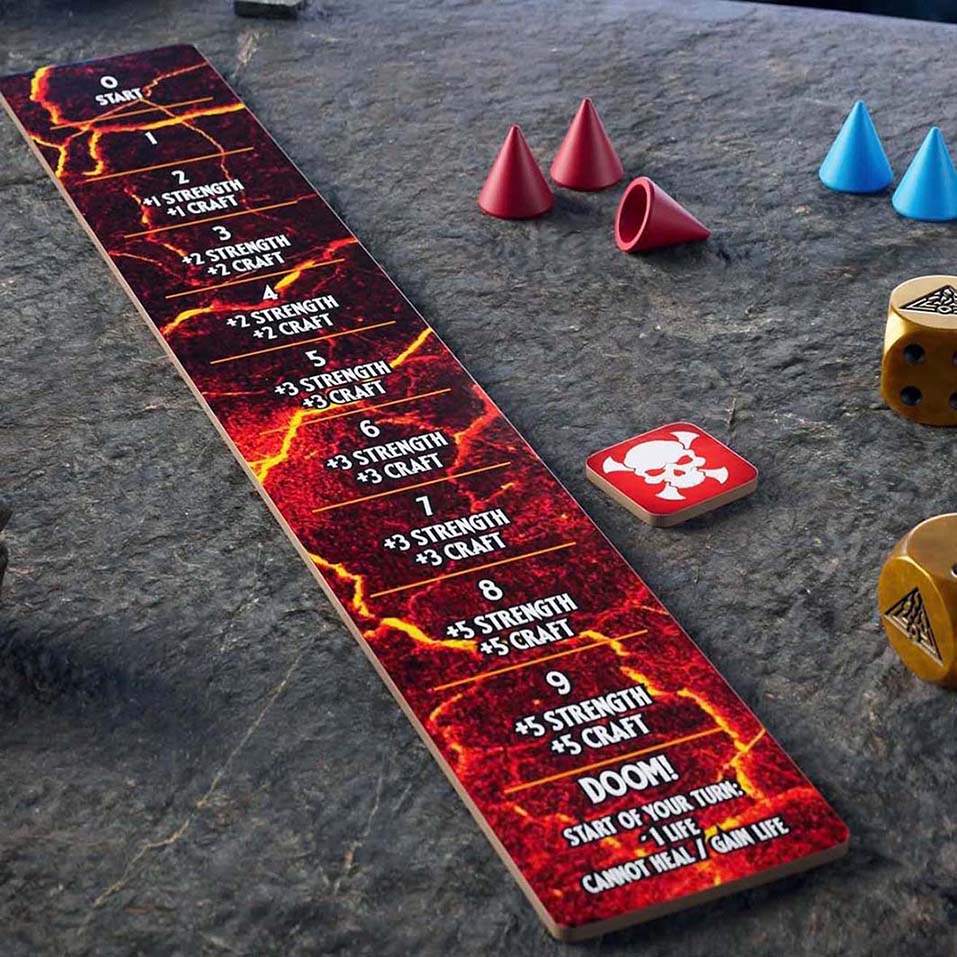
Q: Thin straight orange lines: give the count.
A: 10